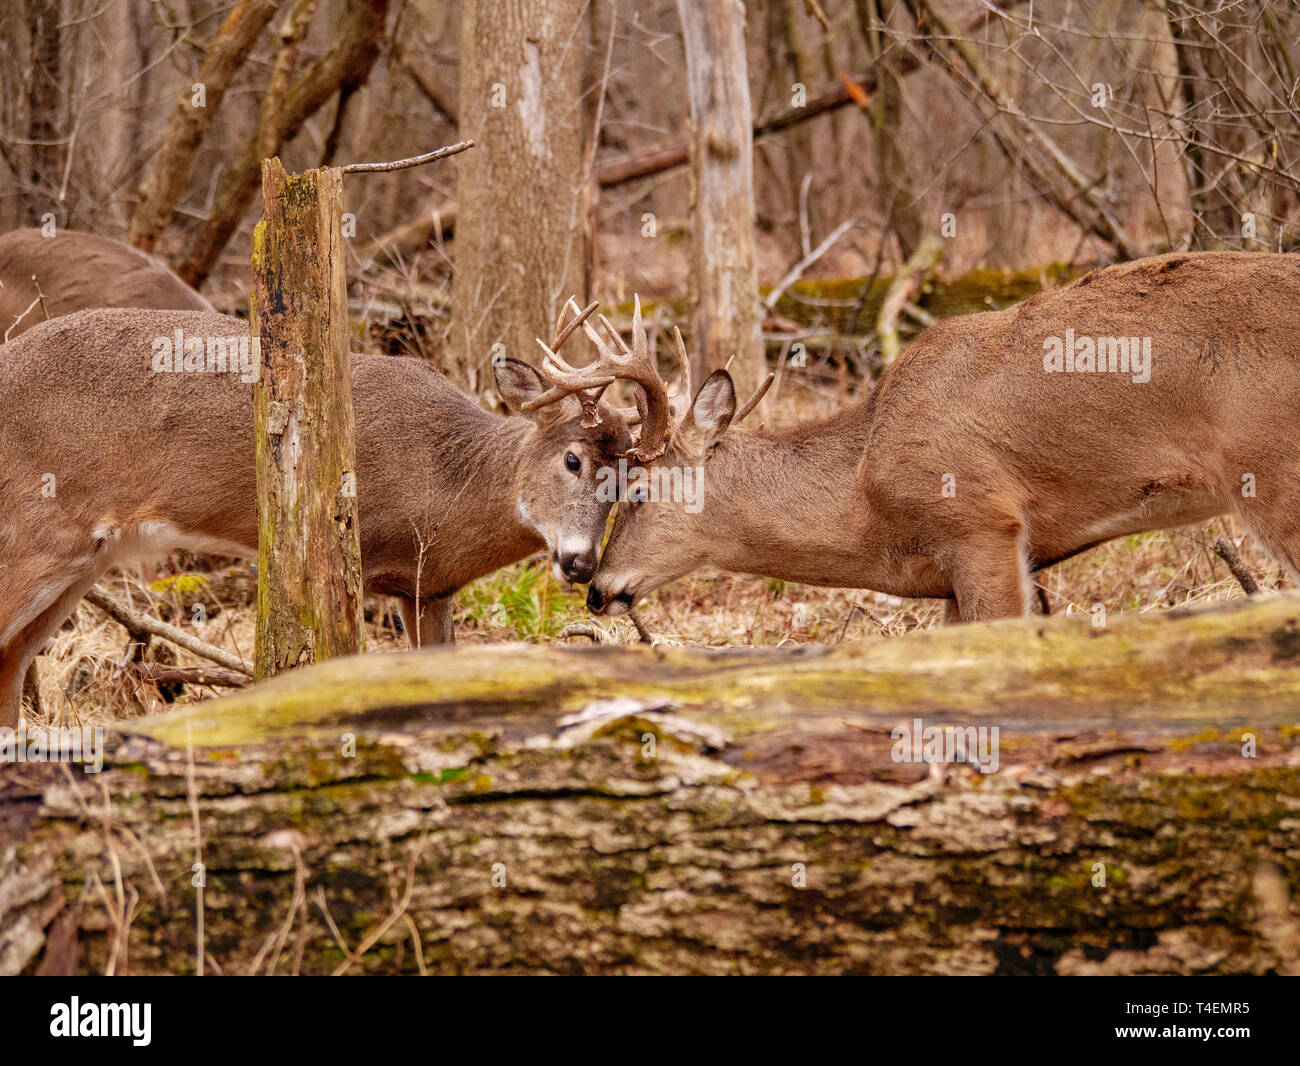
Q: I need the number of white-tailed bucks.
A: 2